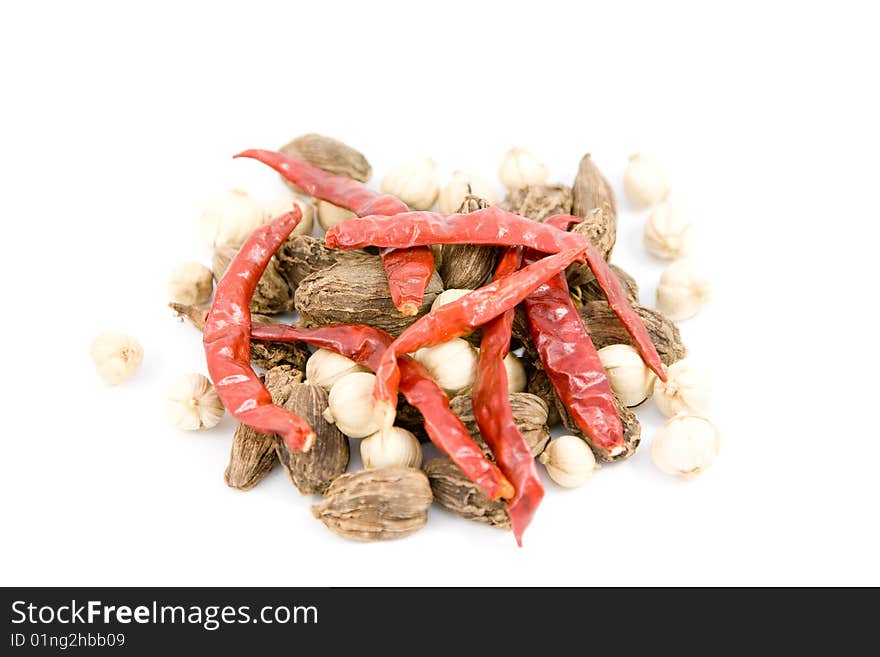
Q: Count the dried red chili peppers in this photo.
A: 7